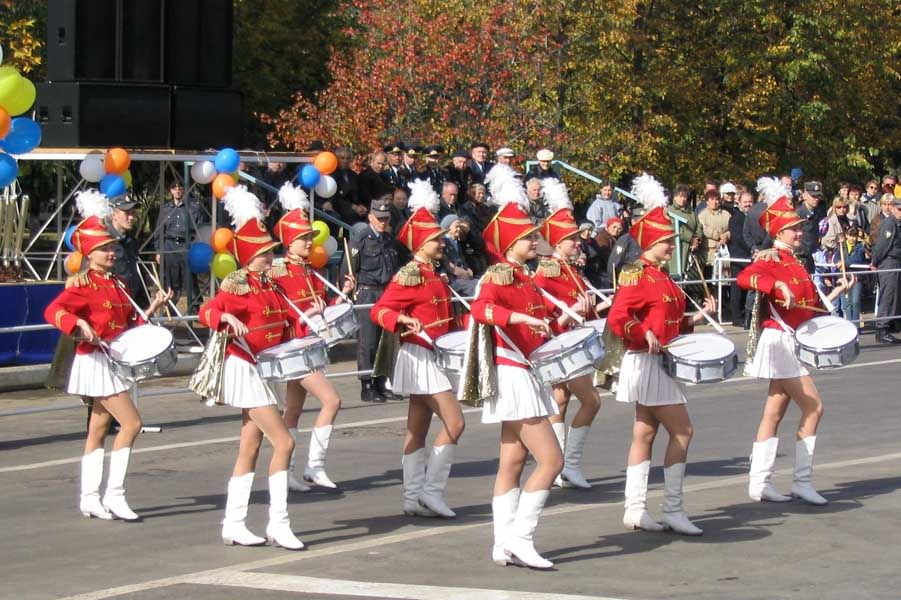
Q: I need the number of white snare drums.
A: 8